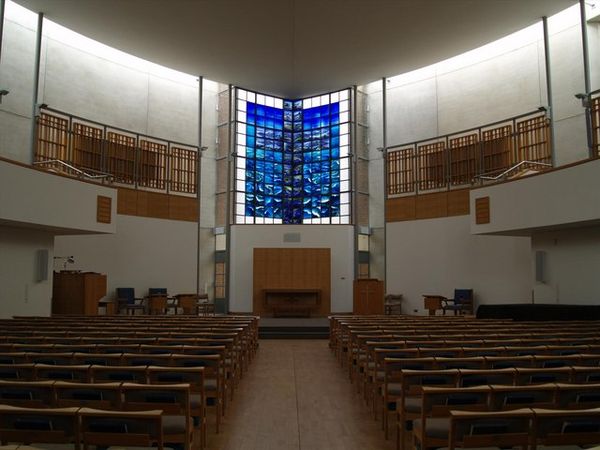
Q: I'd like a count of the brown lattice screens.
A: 11